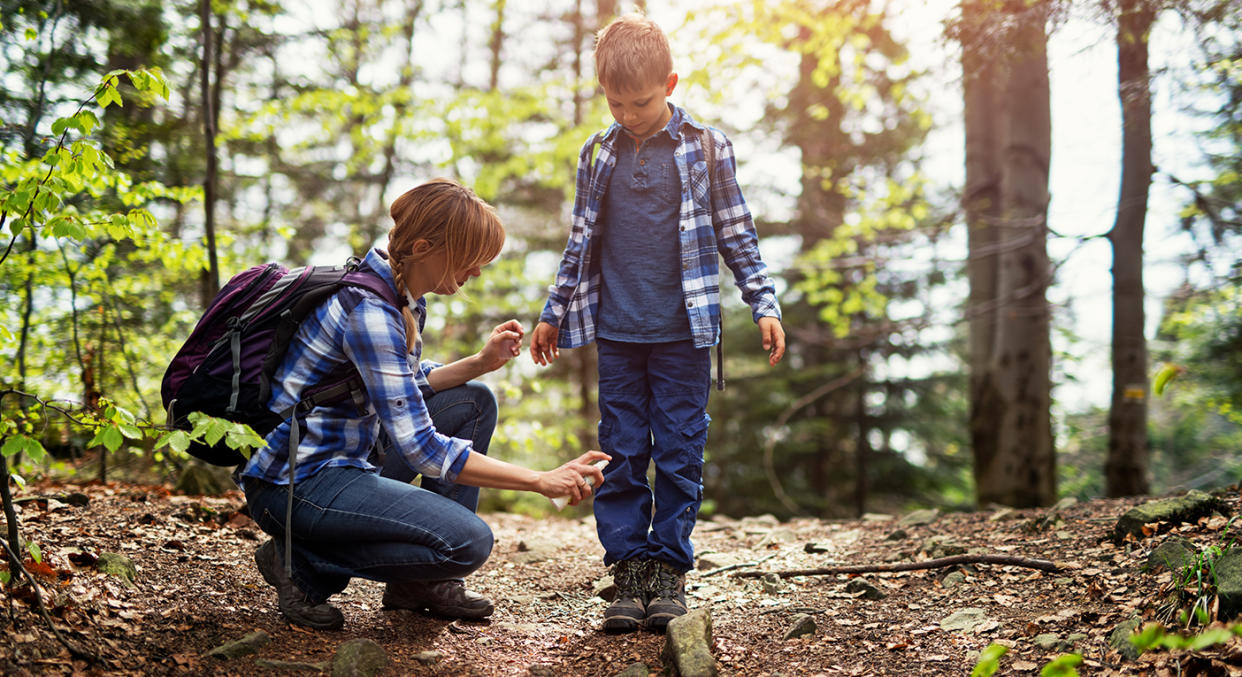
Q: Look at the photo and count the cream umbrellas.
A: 0